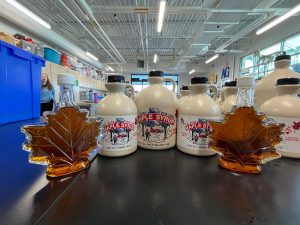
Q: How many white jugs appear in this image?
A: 7